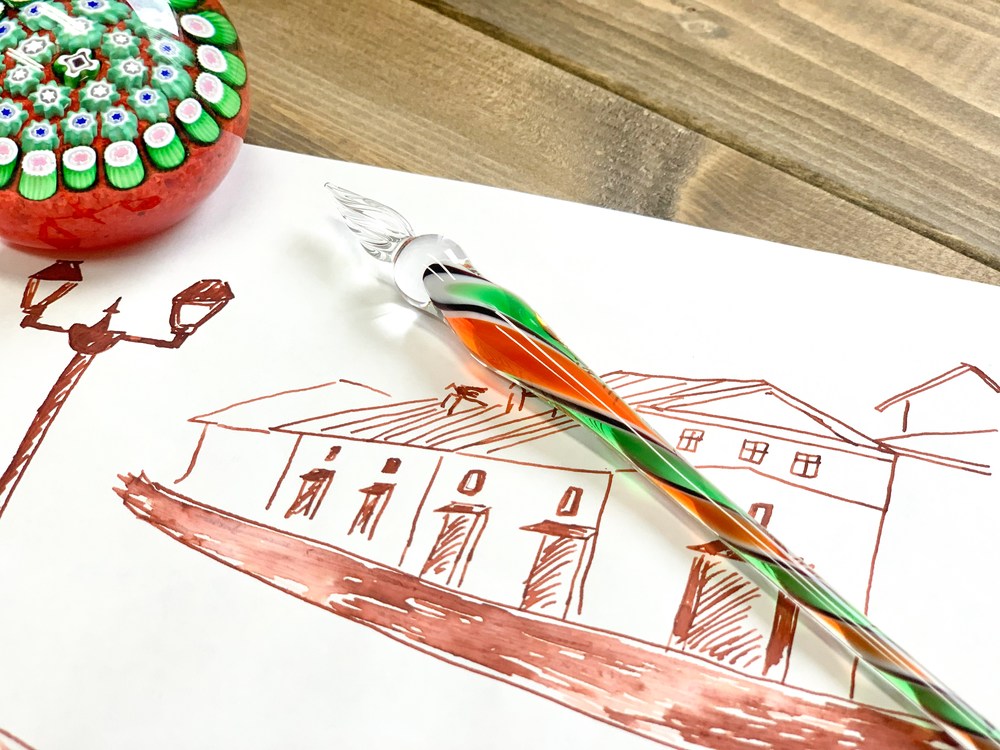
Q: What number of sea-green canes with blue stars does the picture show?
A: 10